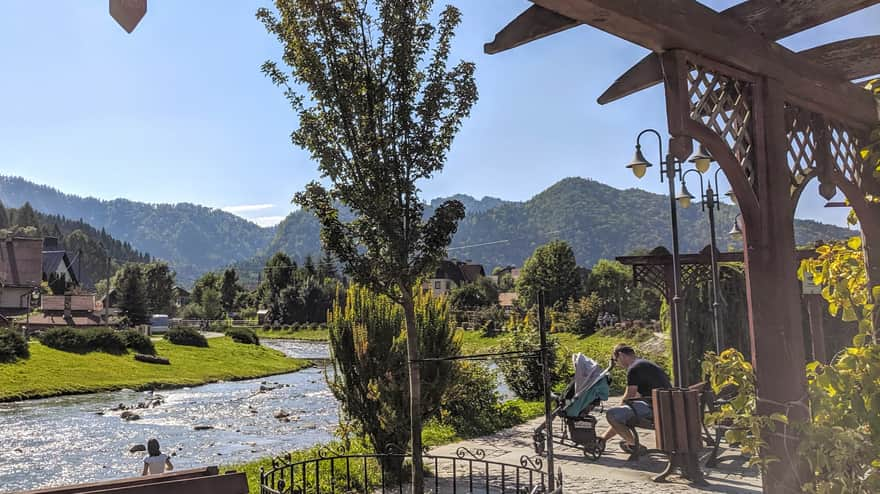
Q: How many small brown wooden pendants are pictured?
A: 3